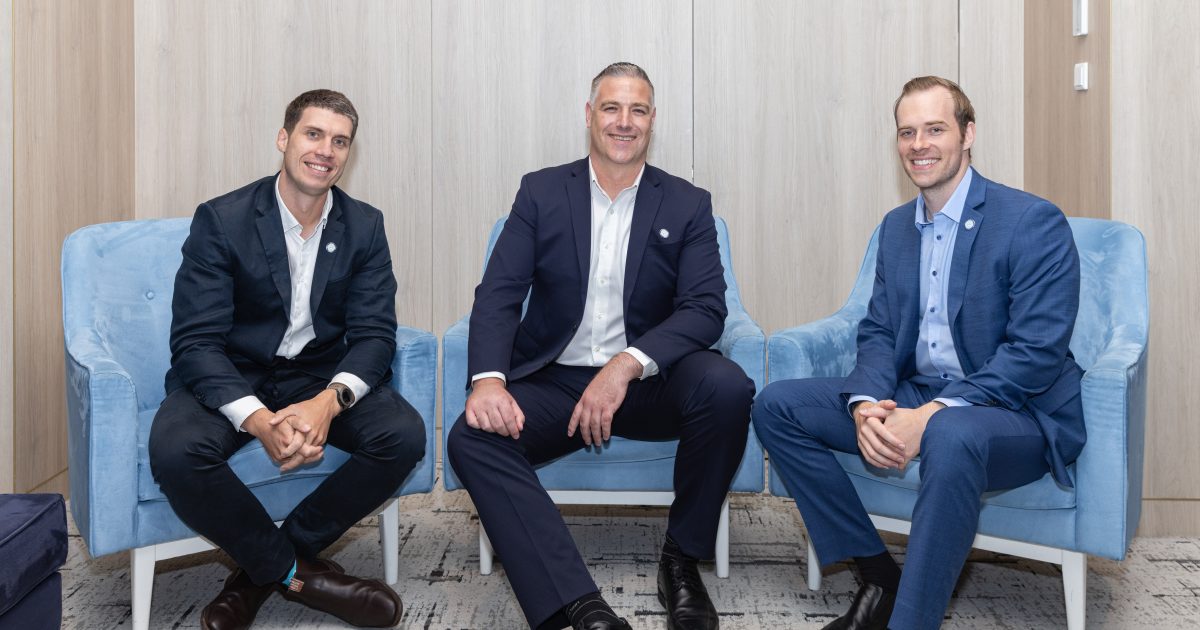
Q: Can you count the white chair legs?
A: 6